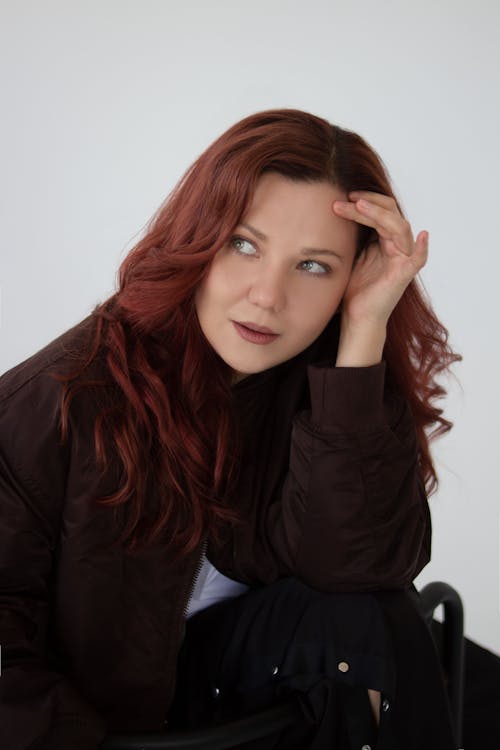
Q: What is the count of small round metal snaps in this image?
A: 5